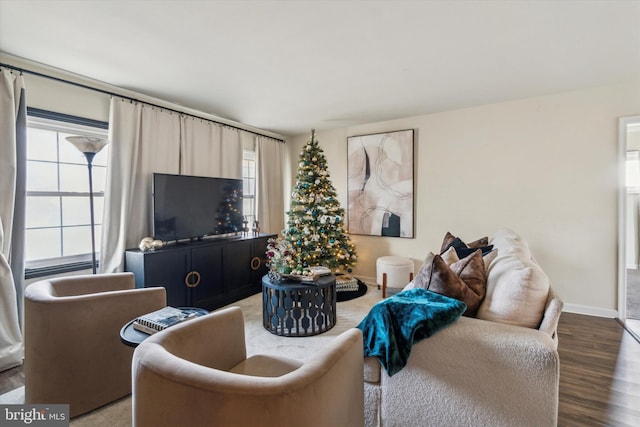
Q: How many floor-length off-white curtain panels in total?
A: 4